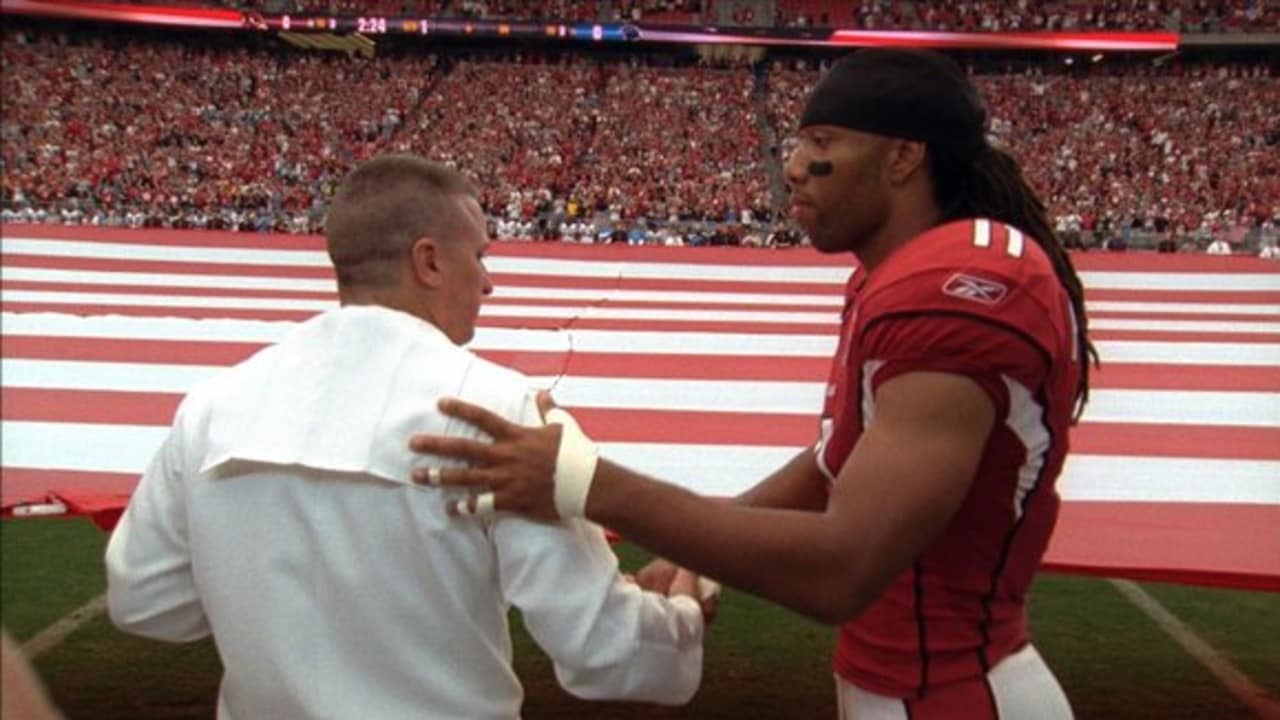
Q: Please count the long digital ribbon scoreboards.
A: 1